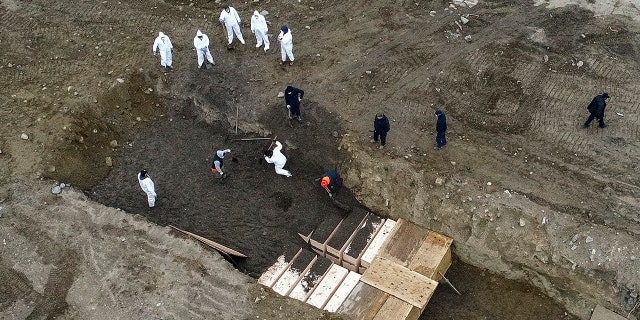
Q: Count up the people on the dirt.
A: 13